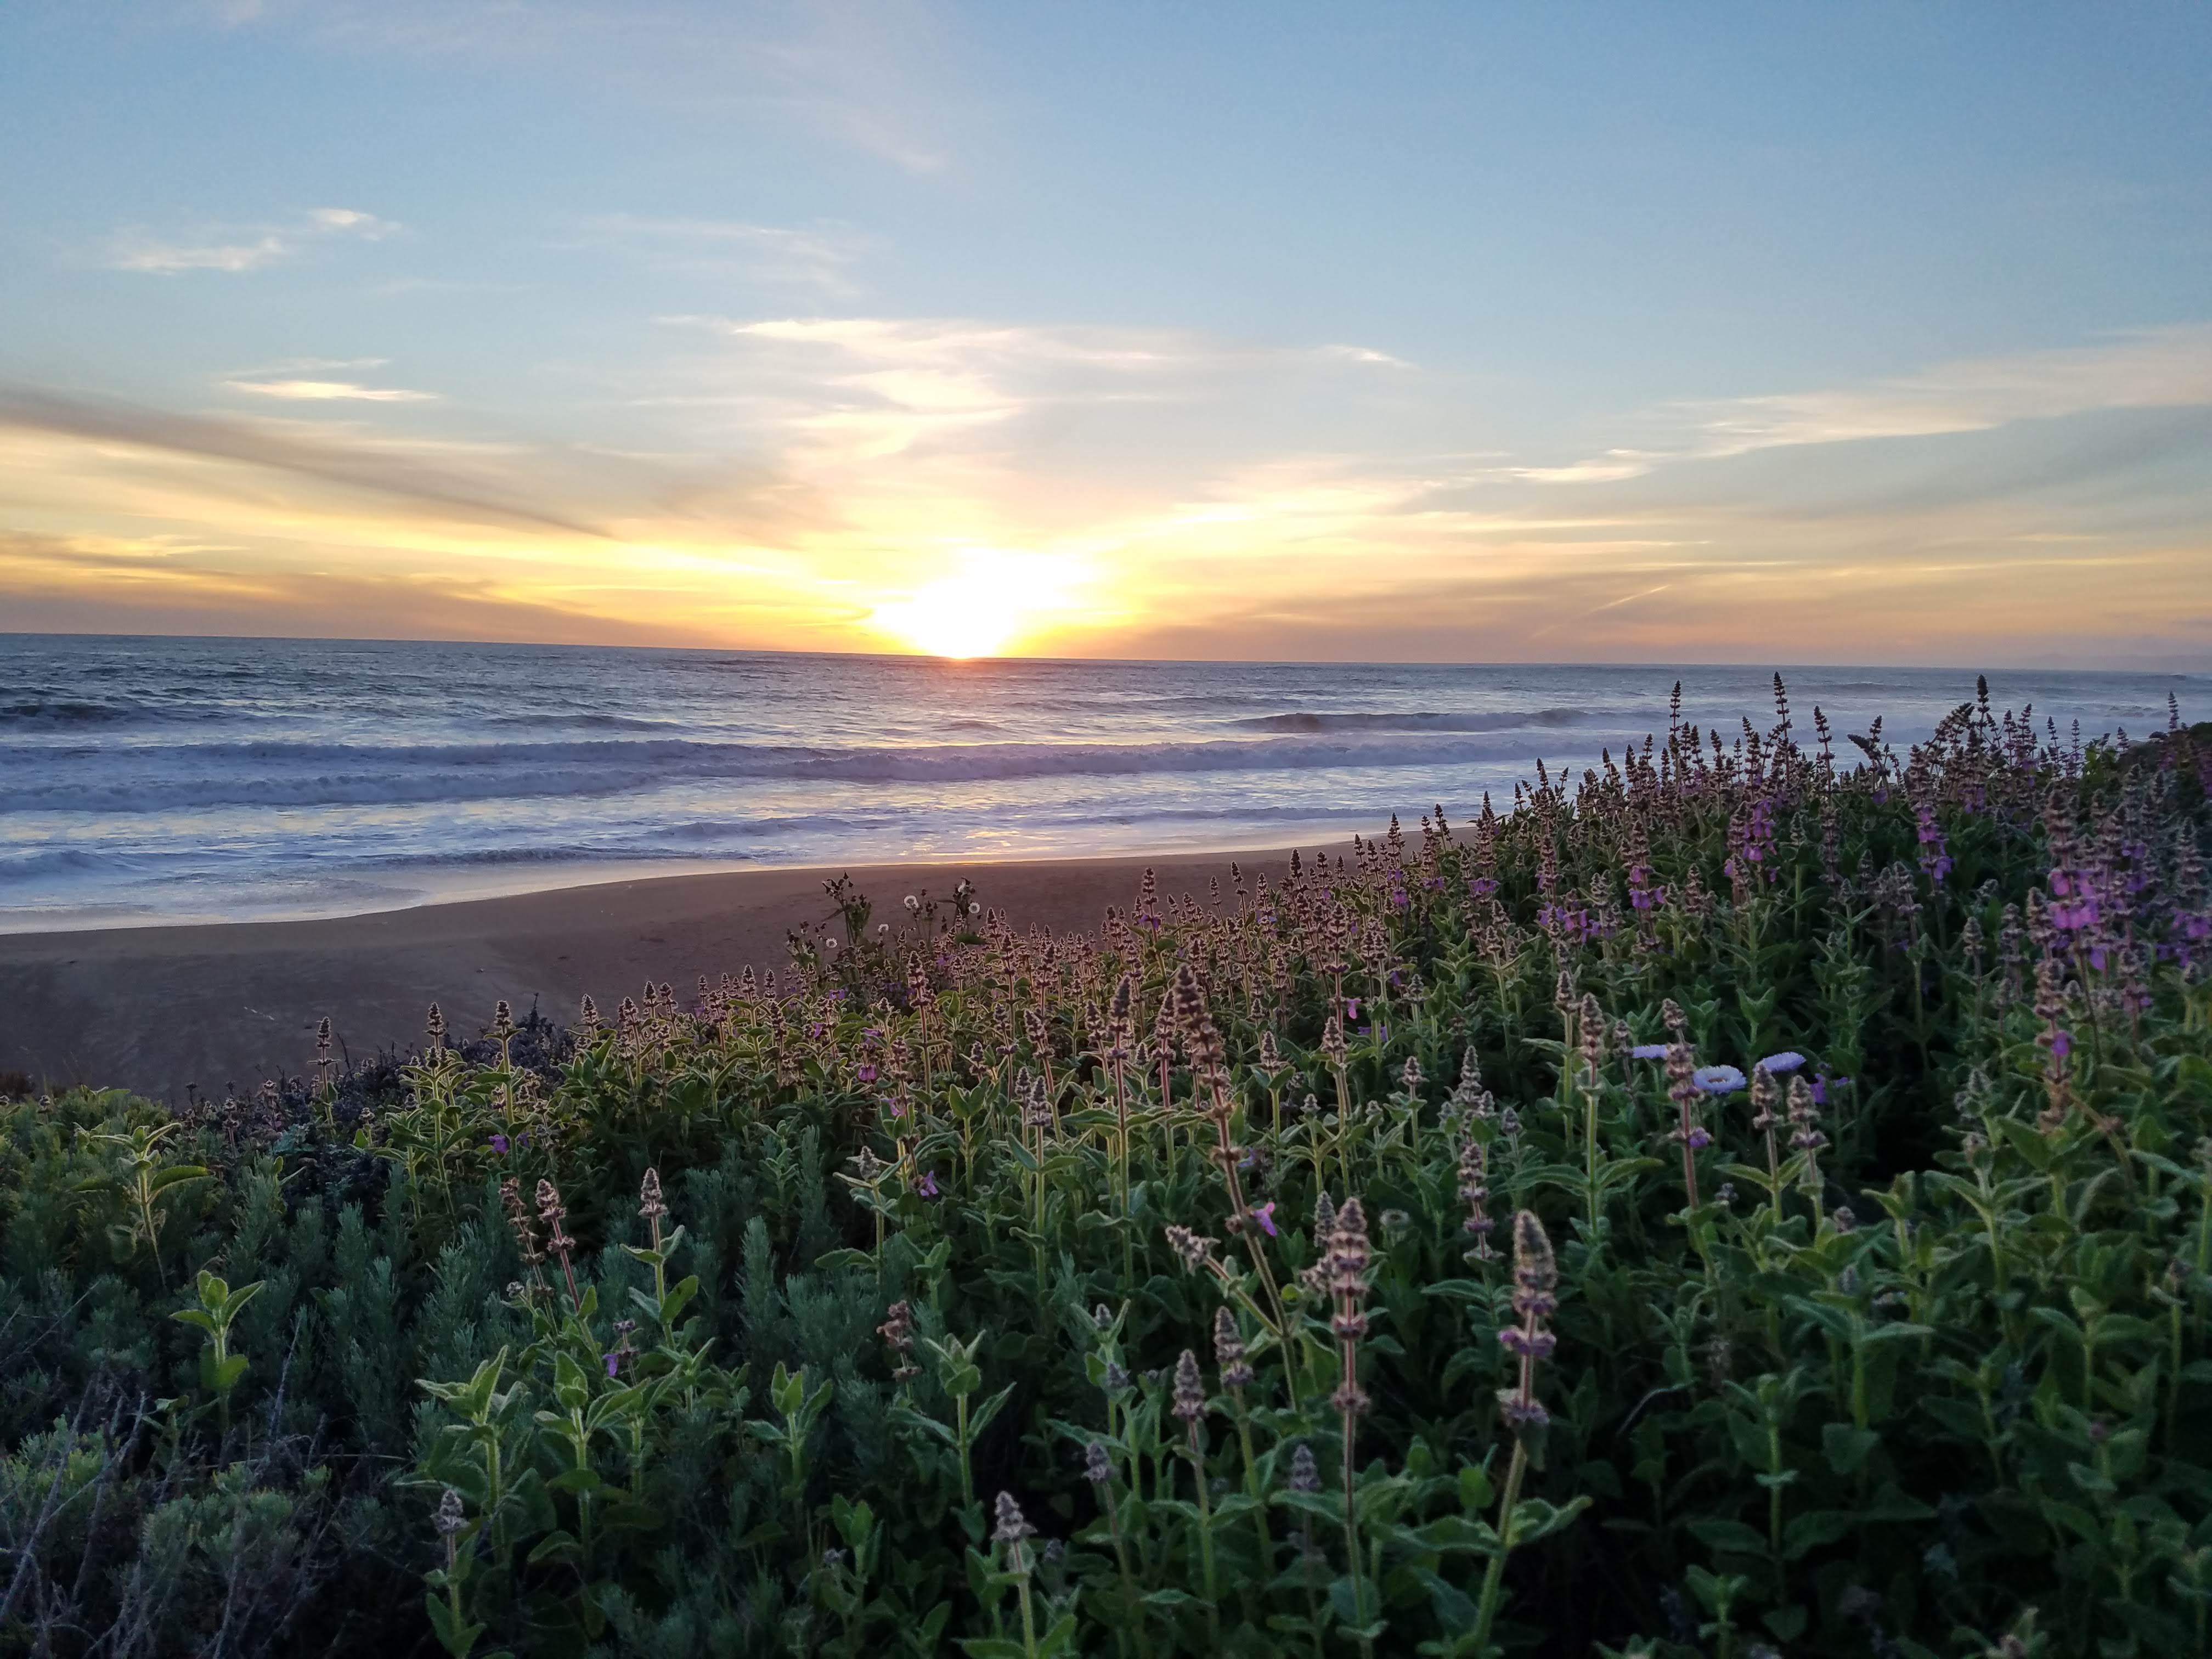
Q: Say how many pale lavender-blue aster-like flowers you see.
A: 3